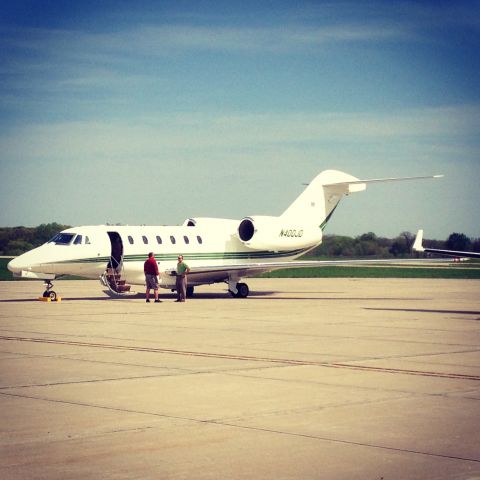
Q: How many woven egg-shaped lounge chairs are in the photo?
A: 0